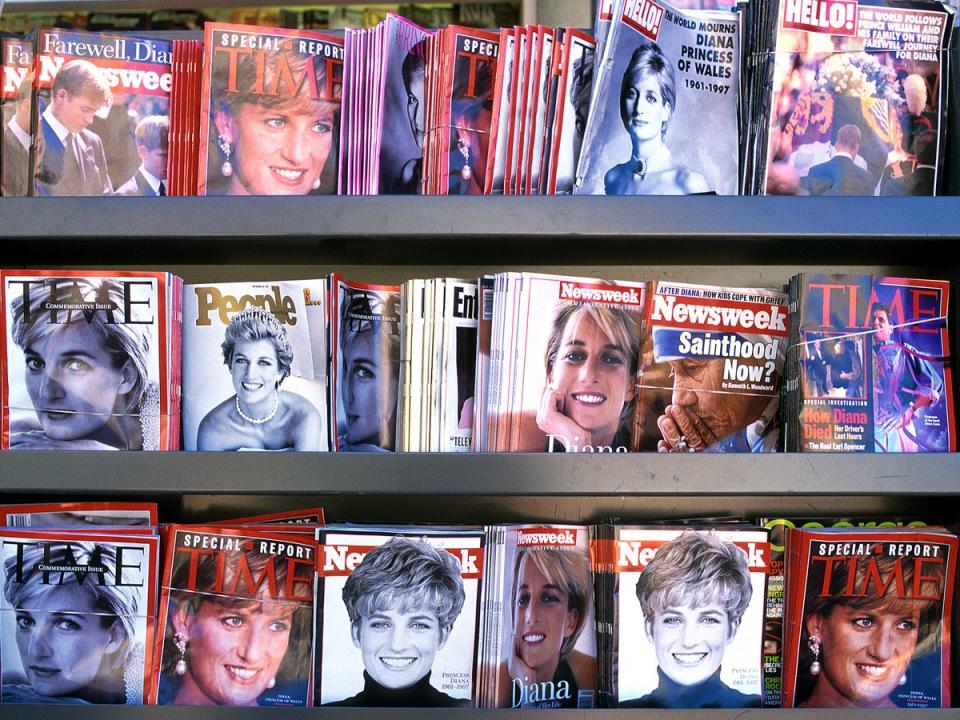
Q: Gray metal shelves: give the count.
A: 3